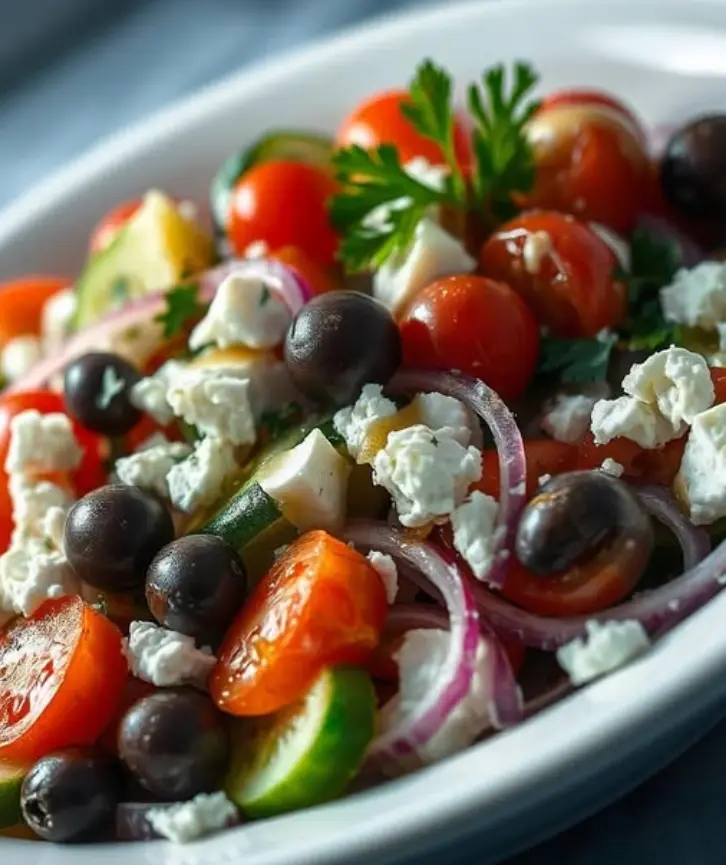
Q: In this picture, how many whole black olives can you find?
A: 8